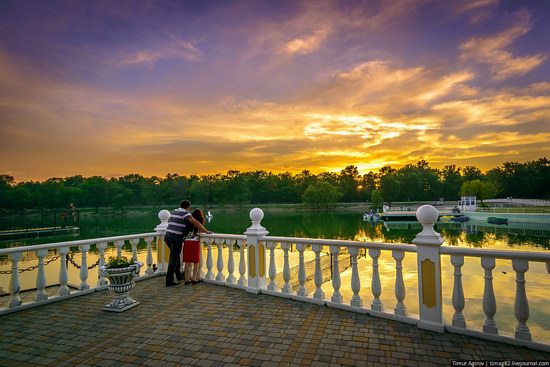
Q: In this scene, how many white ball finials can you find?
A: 3